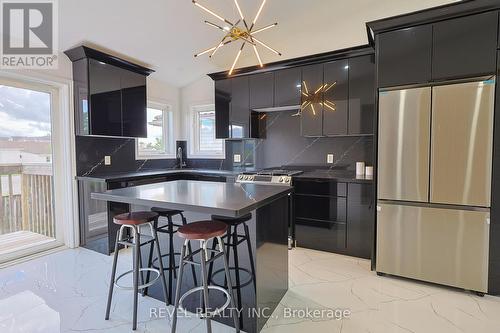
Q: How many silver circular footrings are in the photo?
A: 2